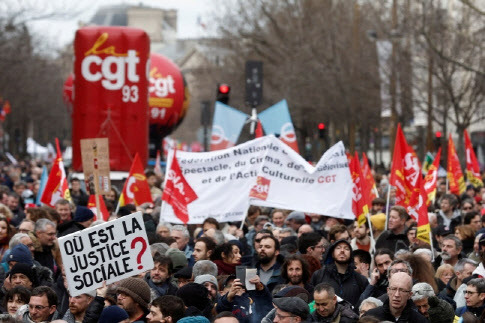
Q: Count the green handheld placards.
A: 0